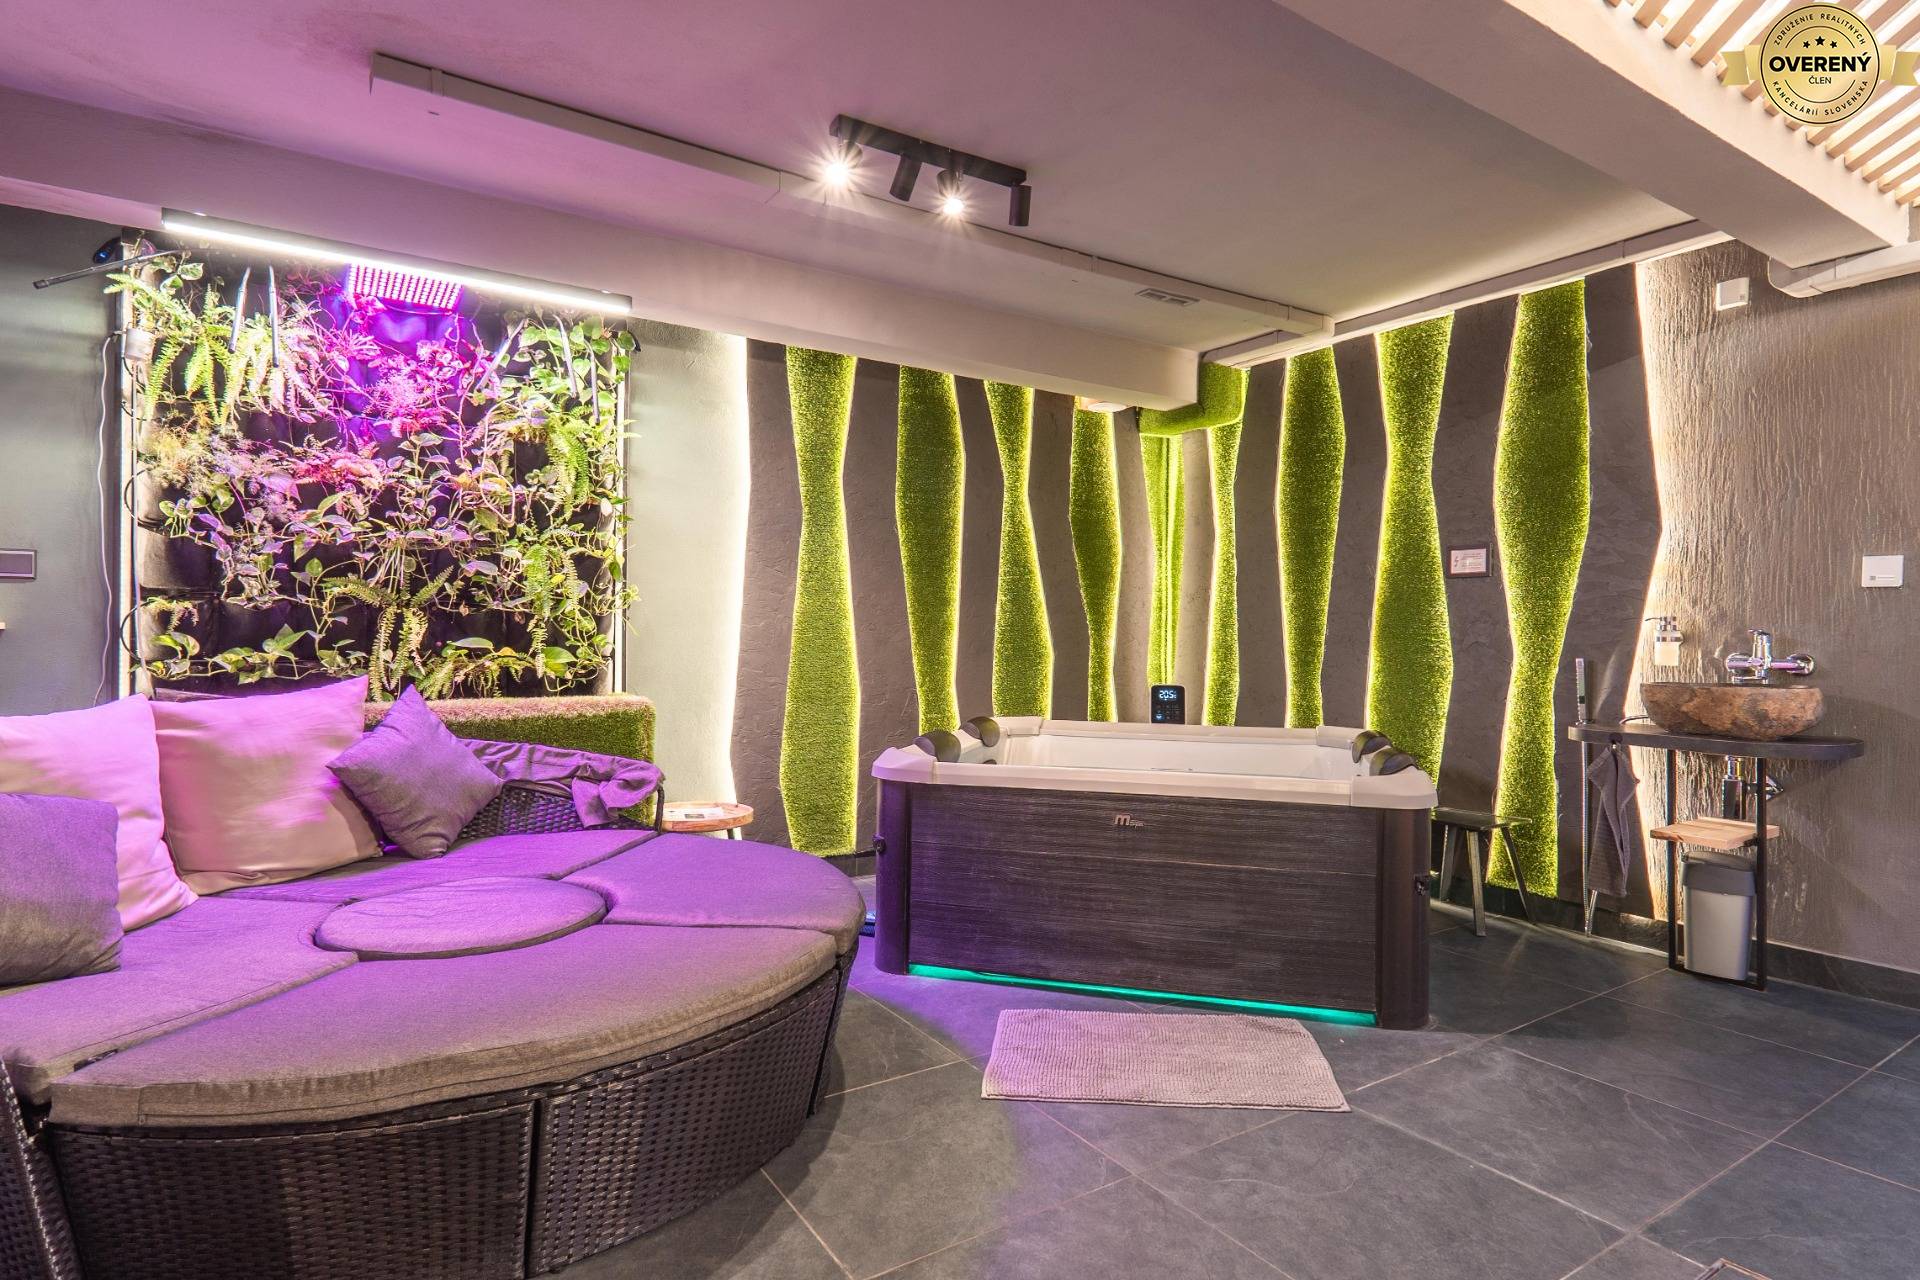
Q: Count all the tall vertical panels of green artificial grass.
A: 9